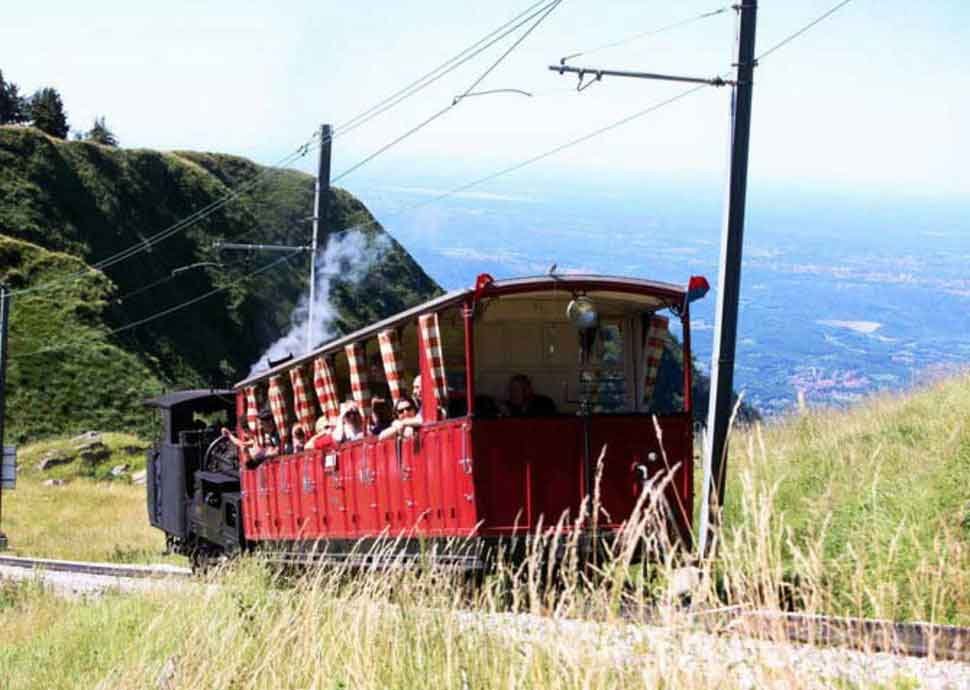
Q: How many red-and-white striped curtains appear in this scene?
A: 8